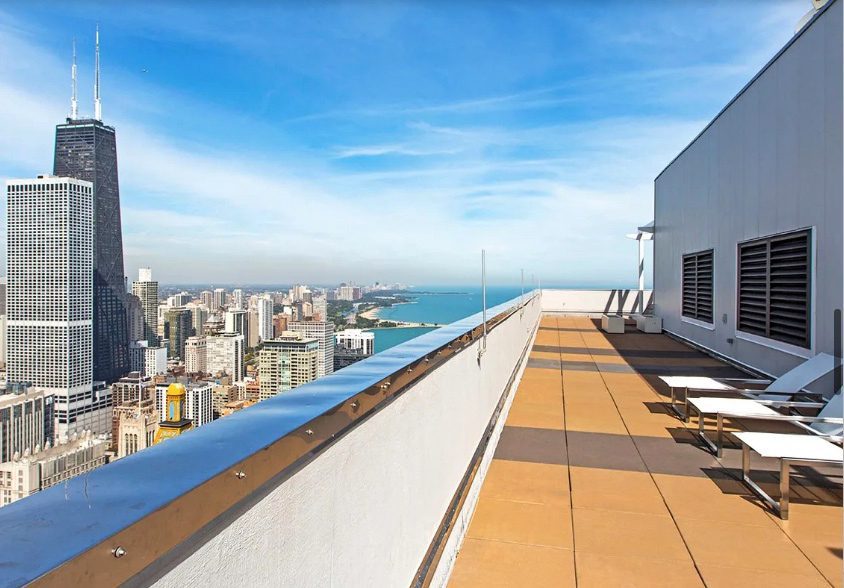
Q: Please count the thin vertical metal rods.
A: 4